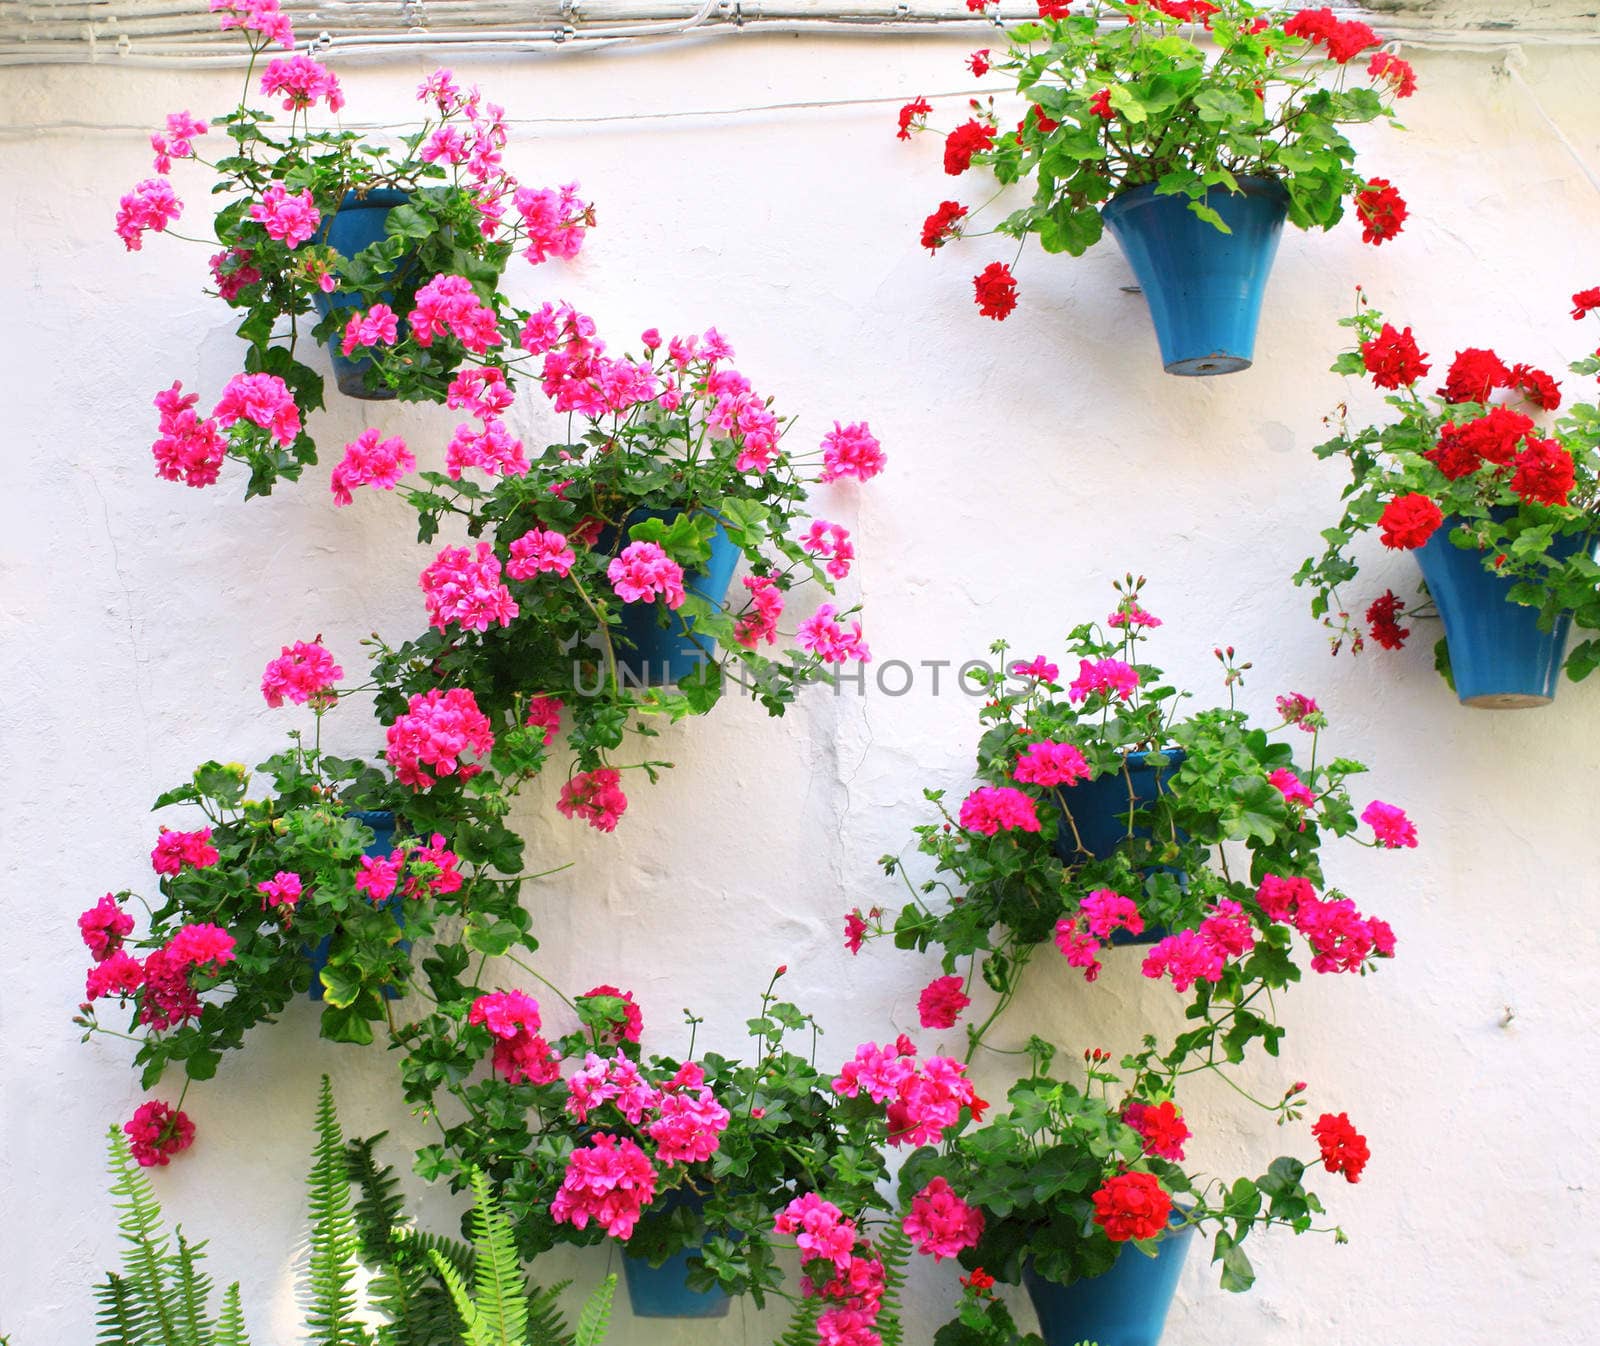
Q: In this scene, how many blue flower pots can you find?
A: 8